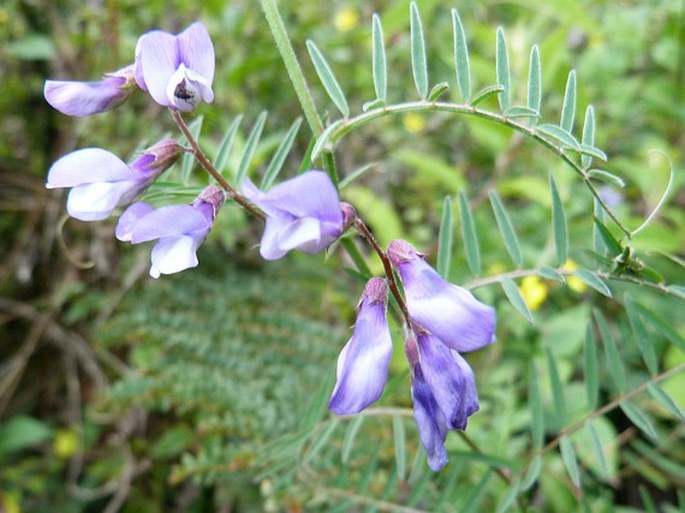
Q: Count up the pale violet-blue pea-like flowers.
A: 9